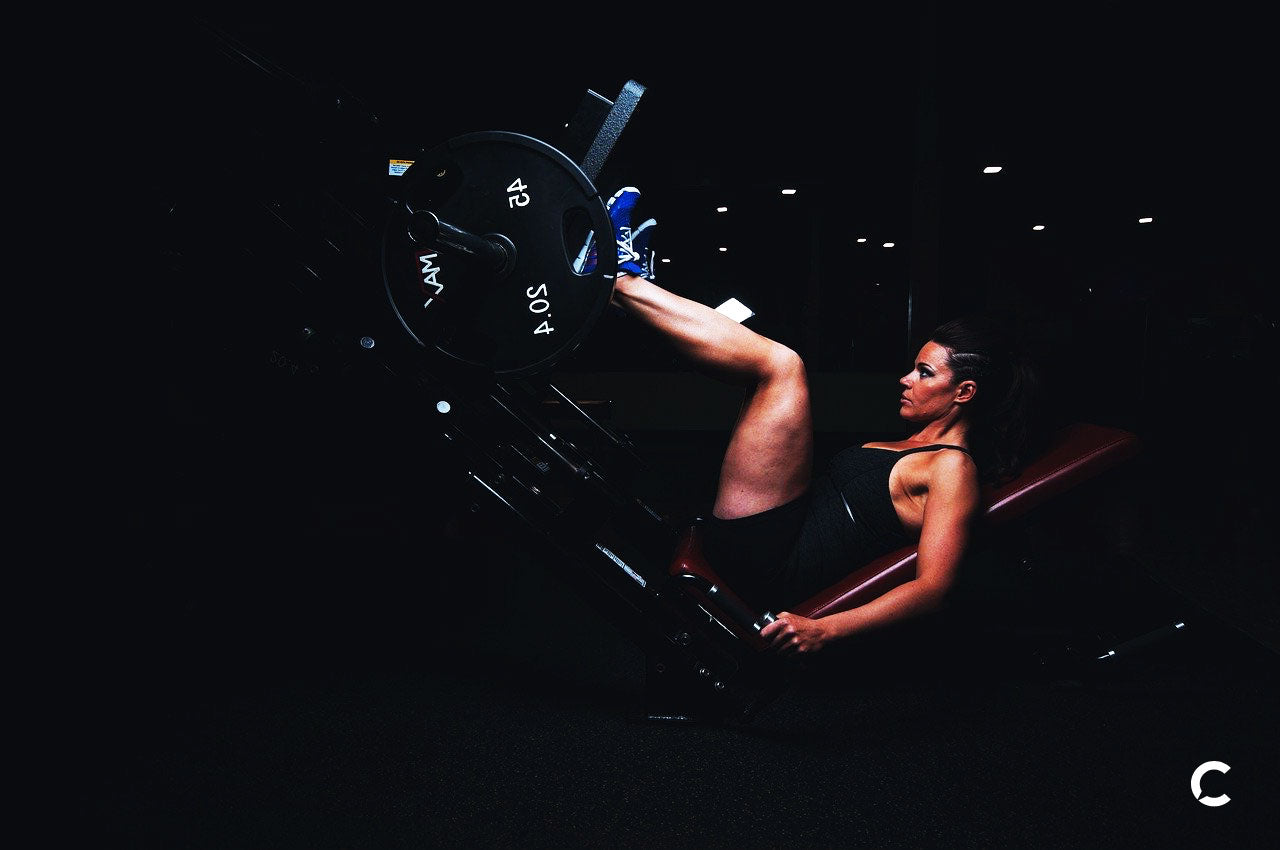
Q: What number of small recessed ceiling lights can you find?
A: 9